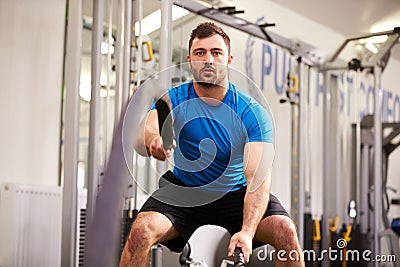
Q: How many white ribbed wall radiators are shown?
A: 1